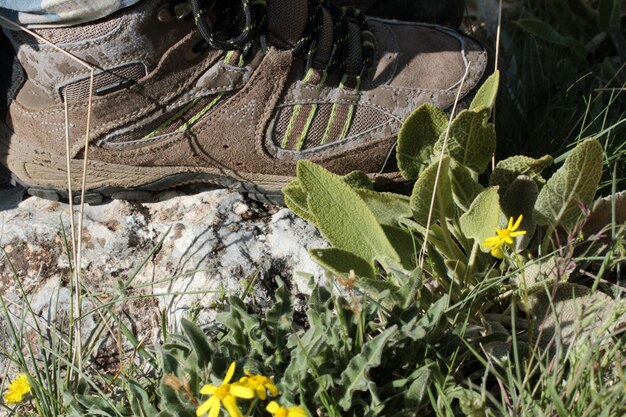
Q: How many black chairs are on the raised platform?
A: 0